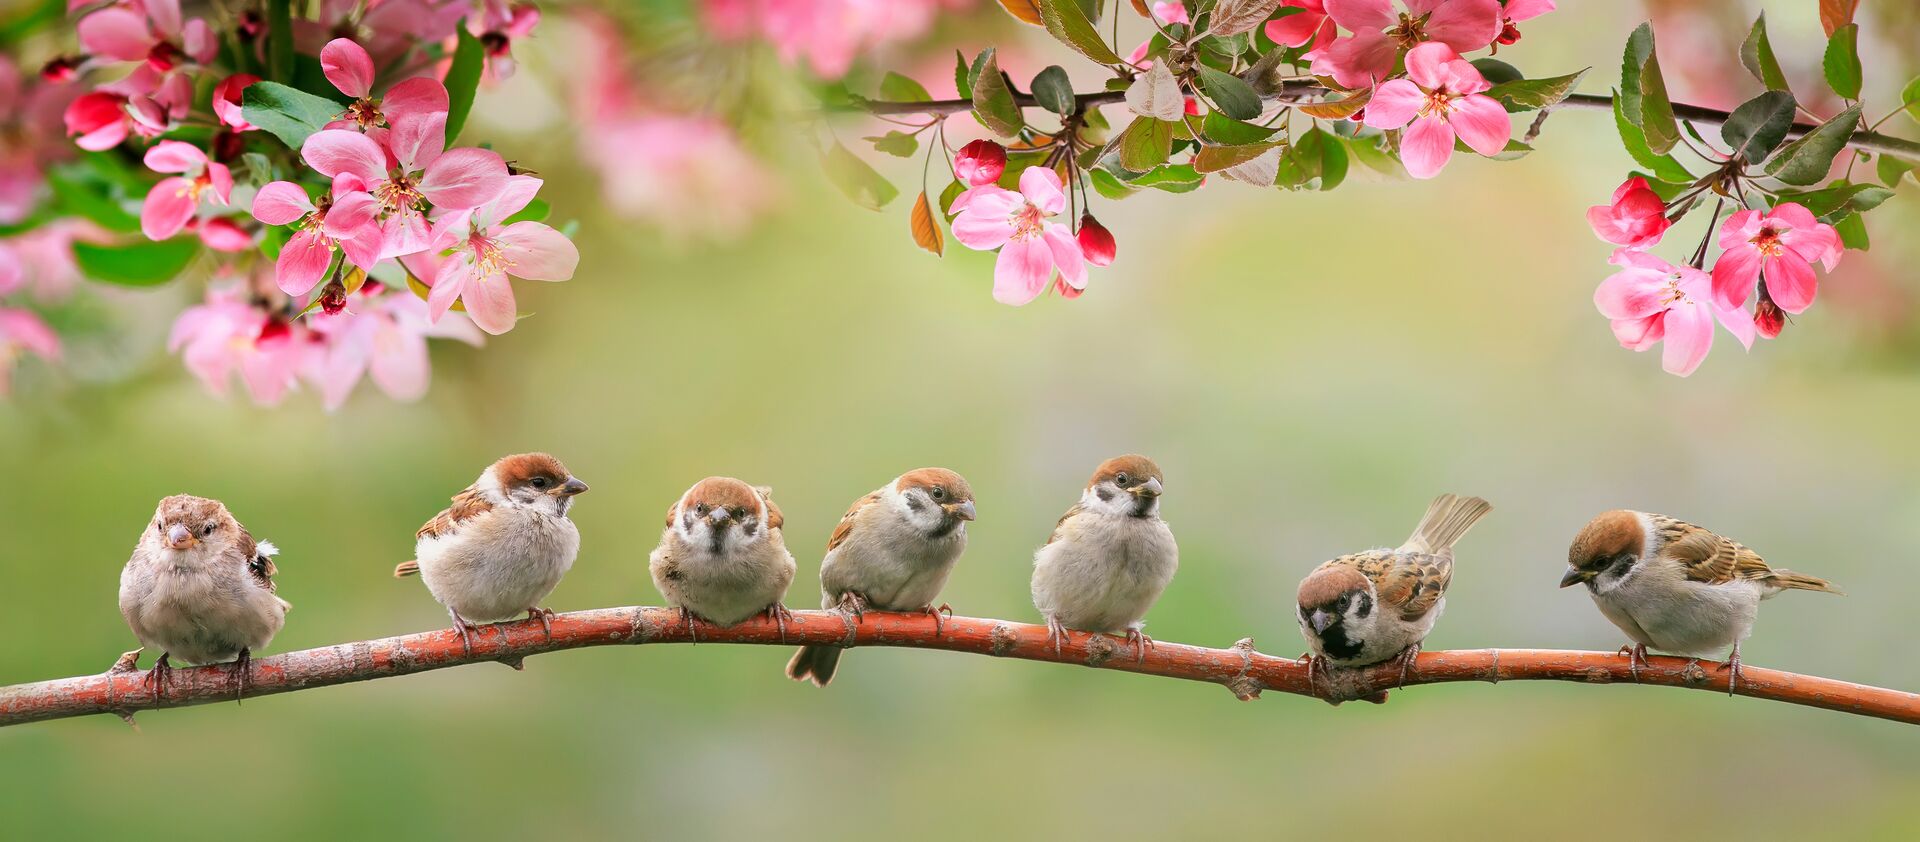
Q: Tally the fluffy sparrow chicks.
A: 7